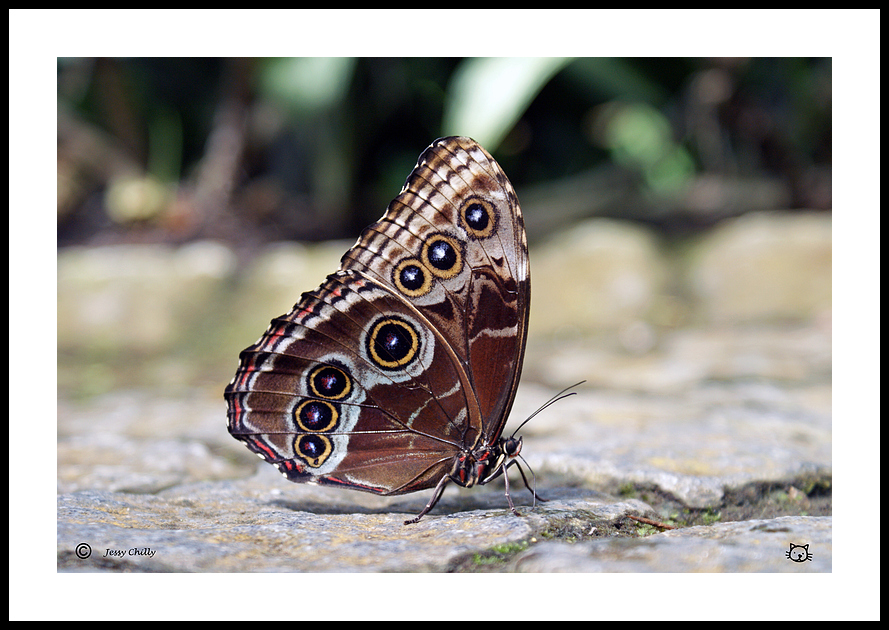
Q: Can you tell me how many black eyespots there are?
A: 7